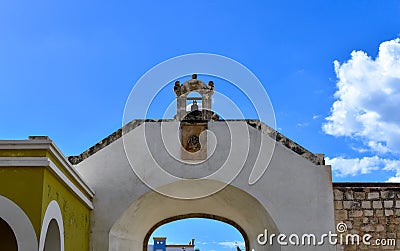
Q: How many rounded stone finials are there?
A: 3